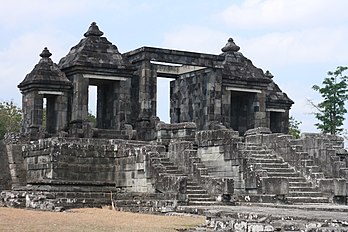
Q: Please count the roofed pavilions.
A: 4